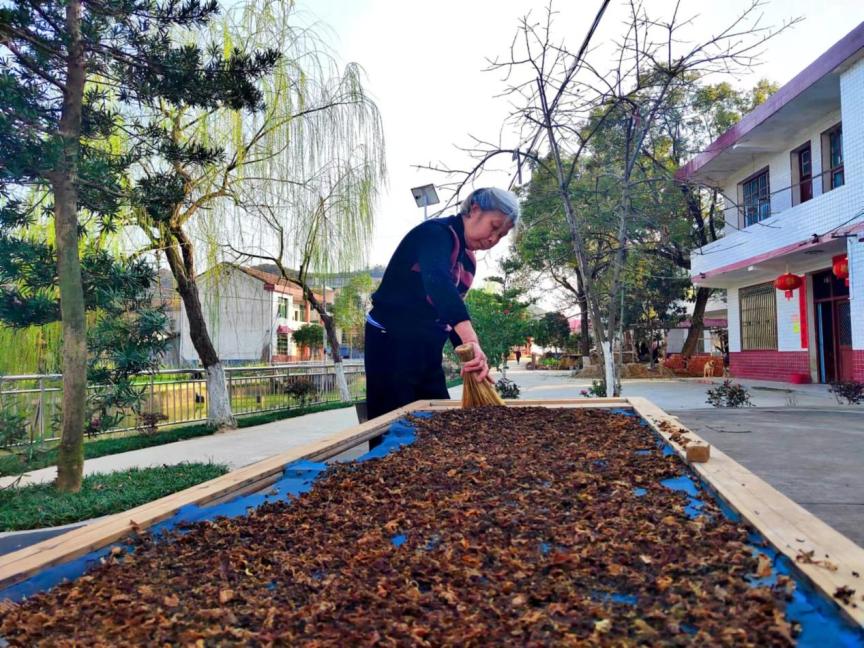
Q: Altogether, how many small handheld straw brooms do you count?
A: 1